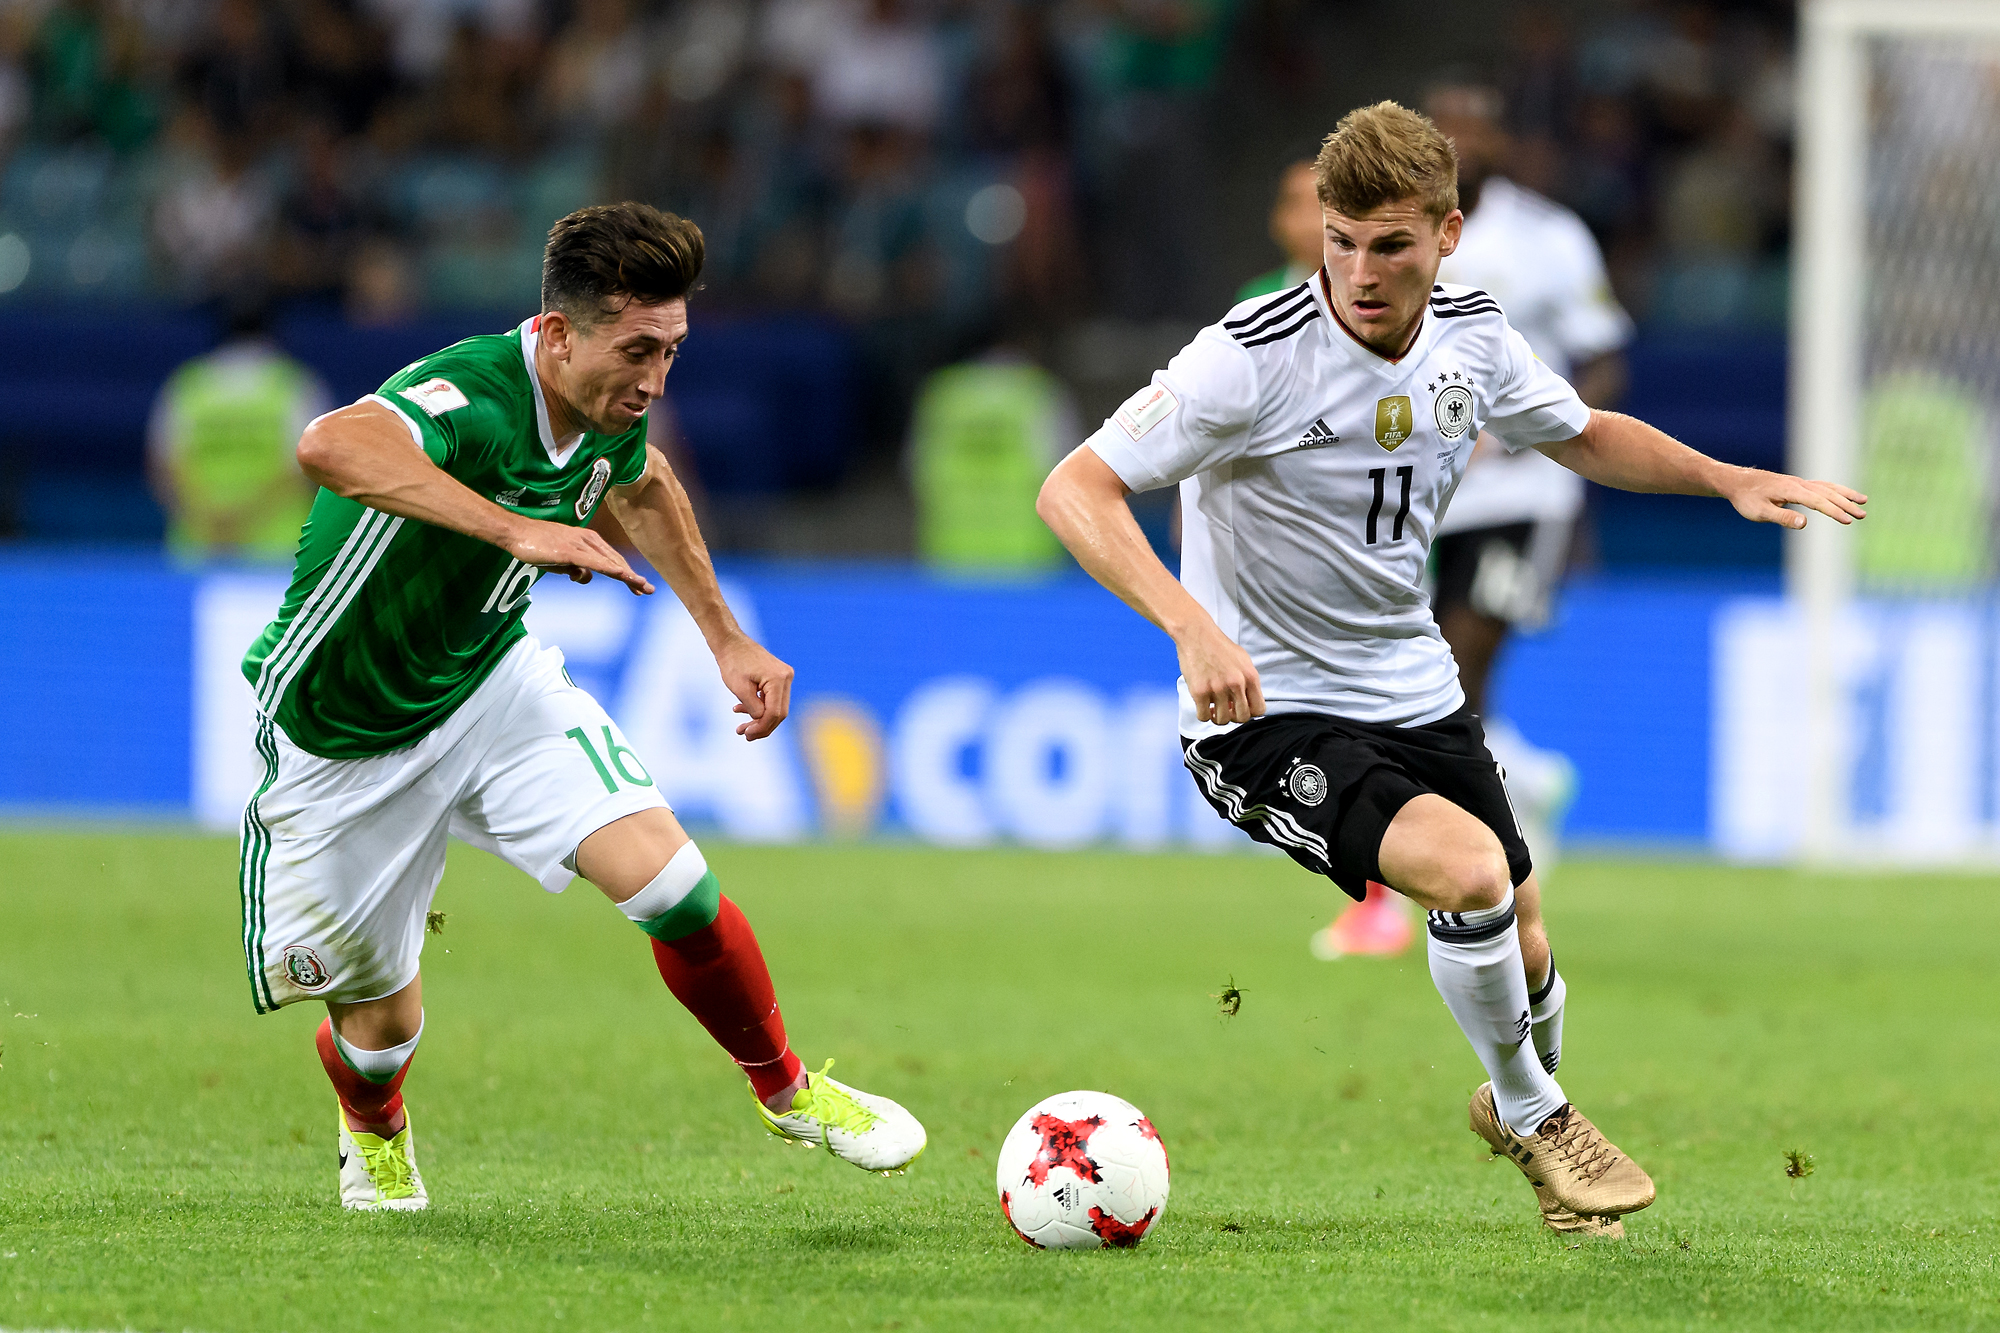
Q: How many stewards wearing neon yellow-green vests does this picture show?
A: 3